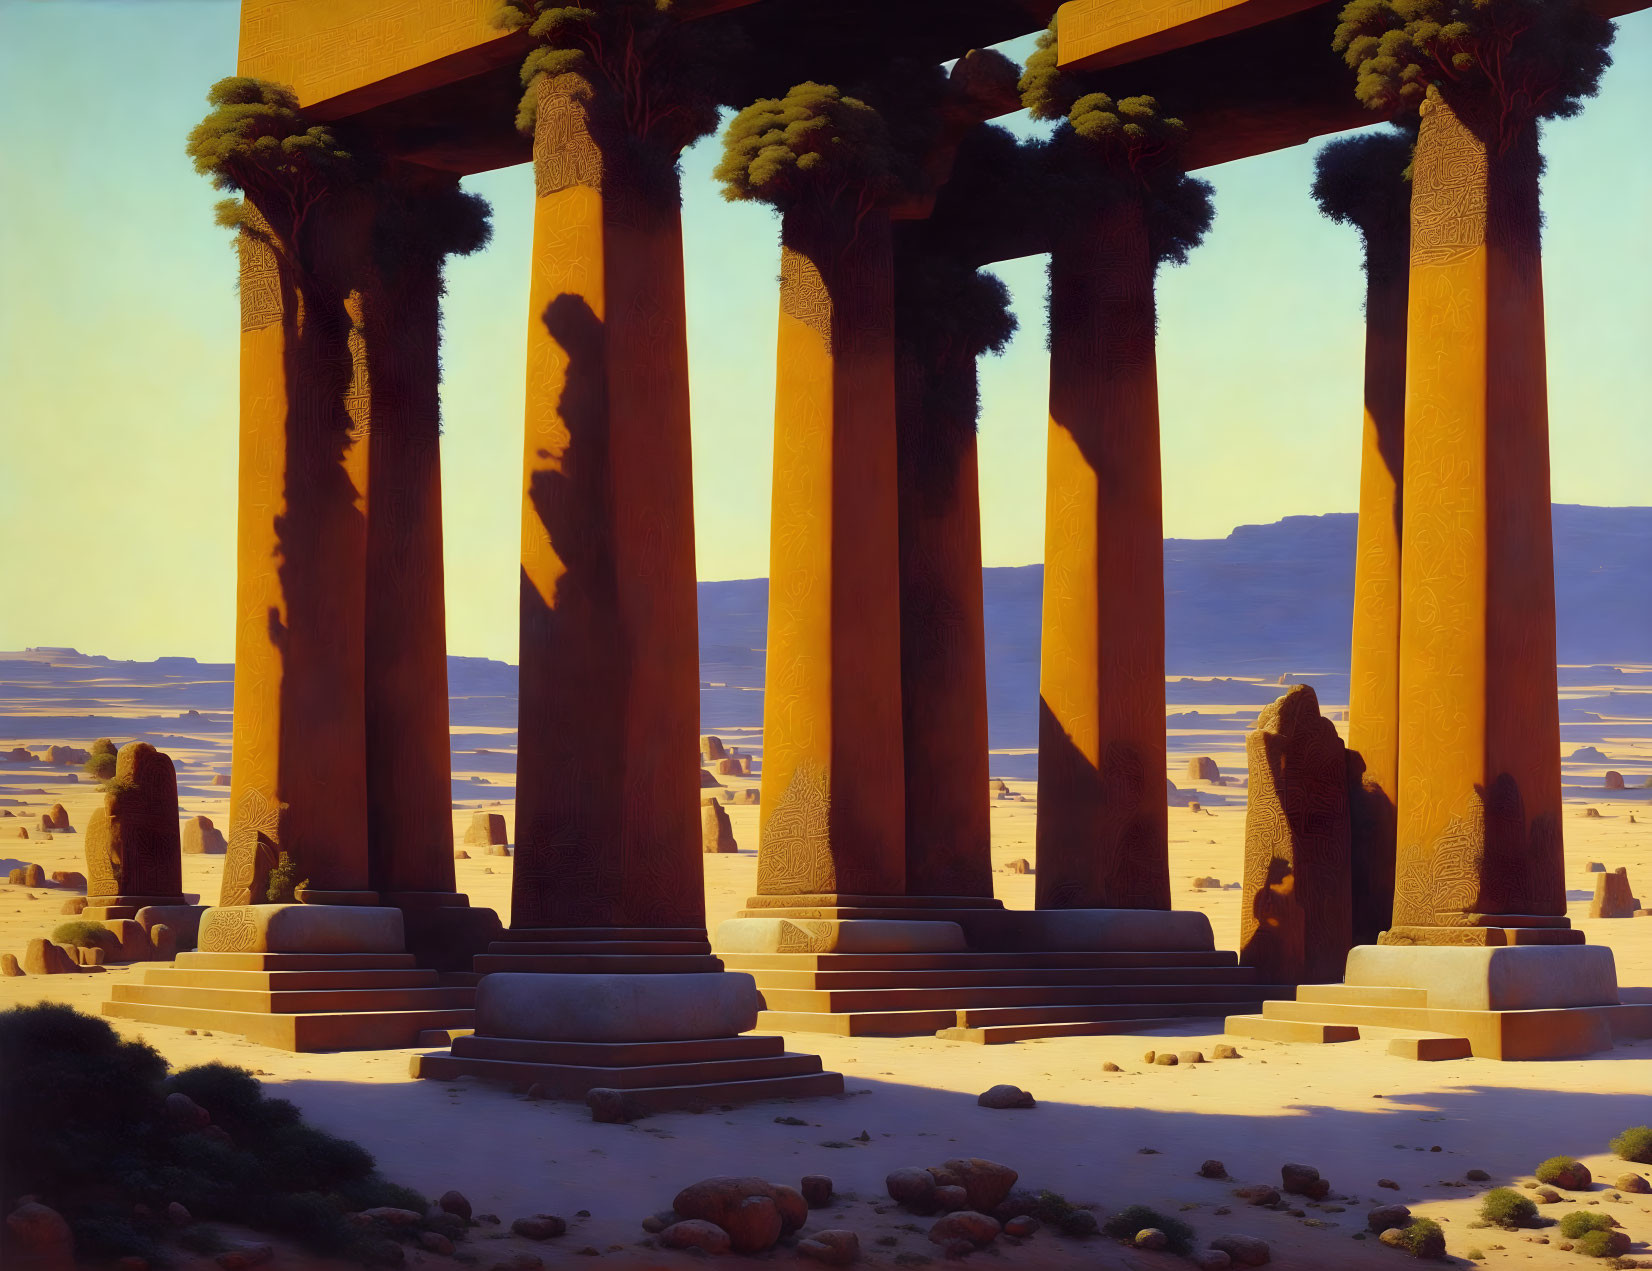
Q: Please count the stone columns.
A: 8